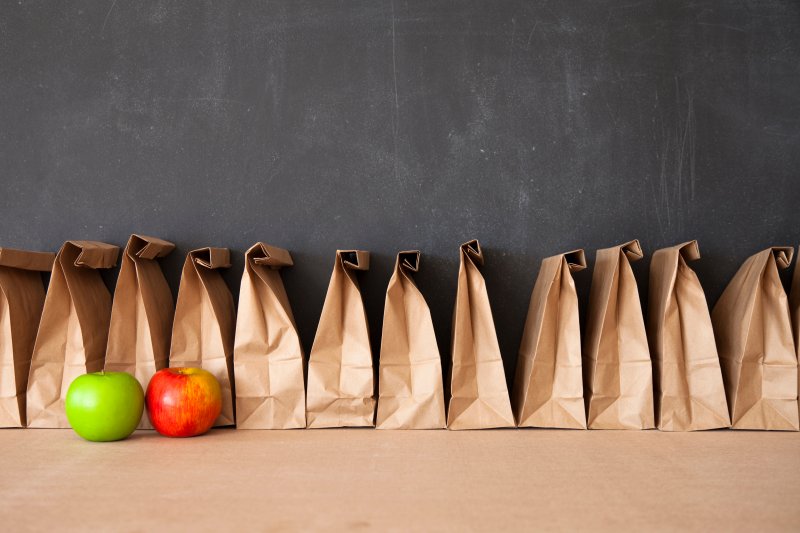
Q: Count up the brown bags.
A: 13